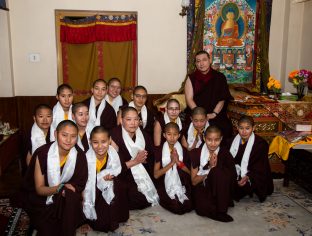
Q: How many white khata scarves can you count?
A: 14